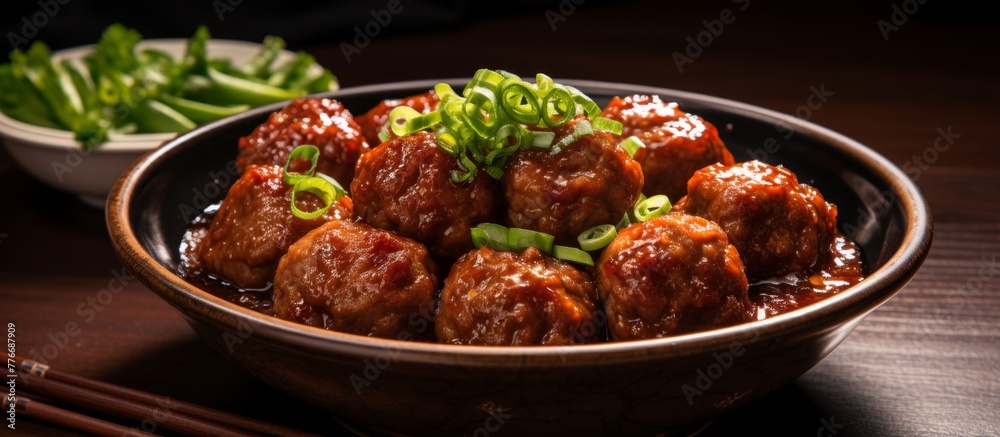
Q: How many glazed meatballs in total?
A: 10